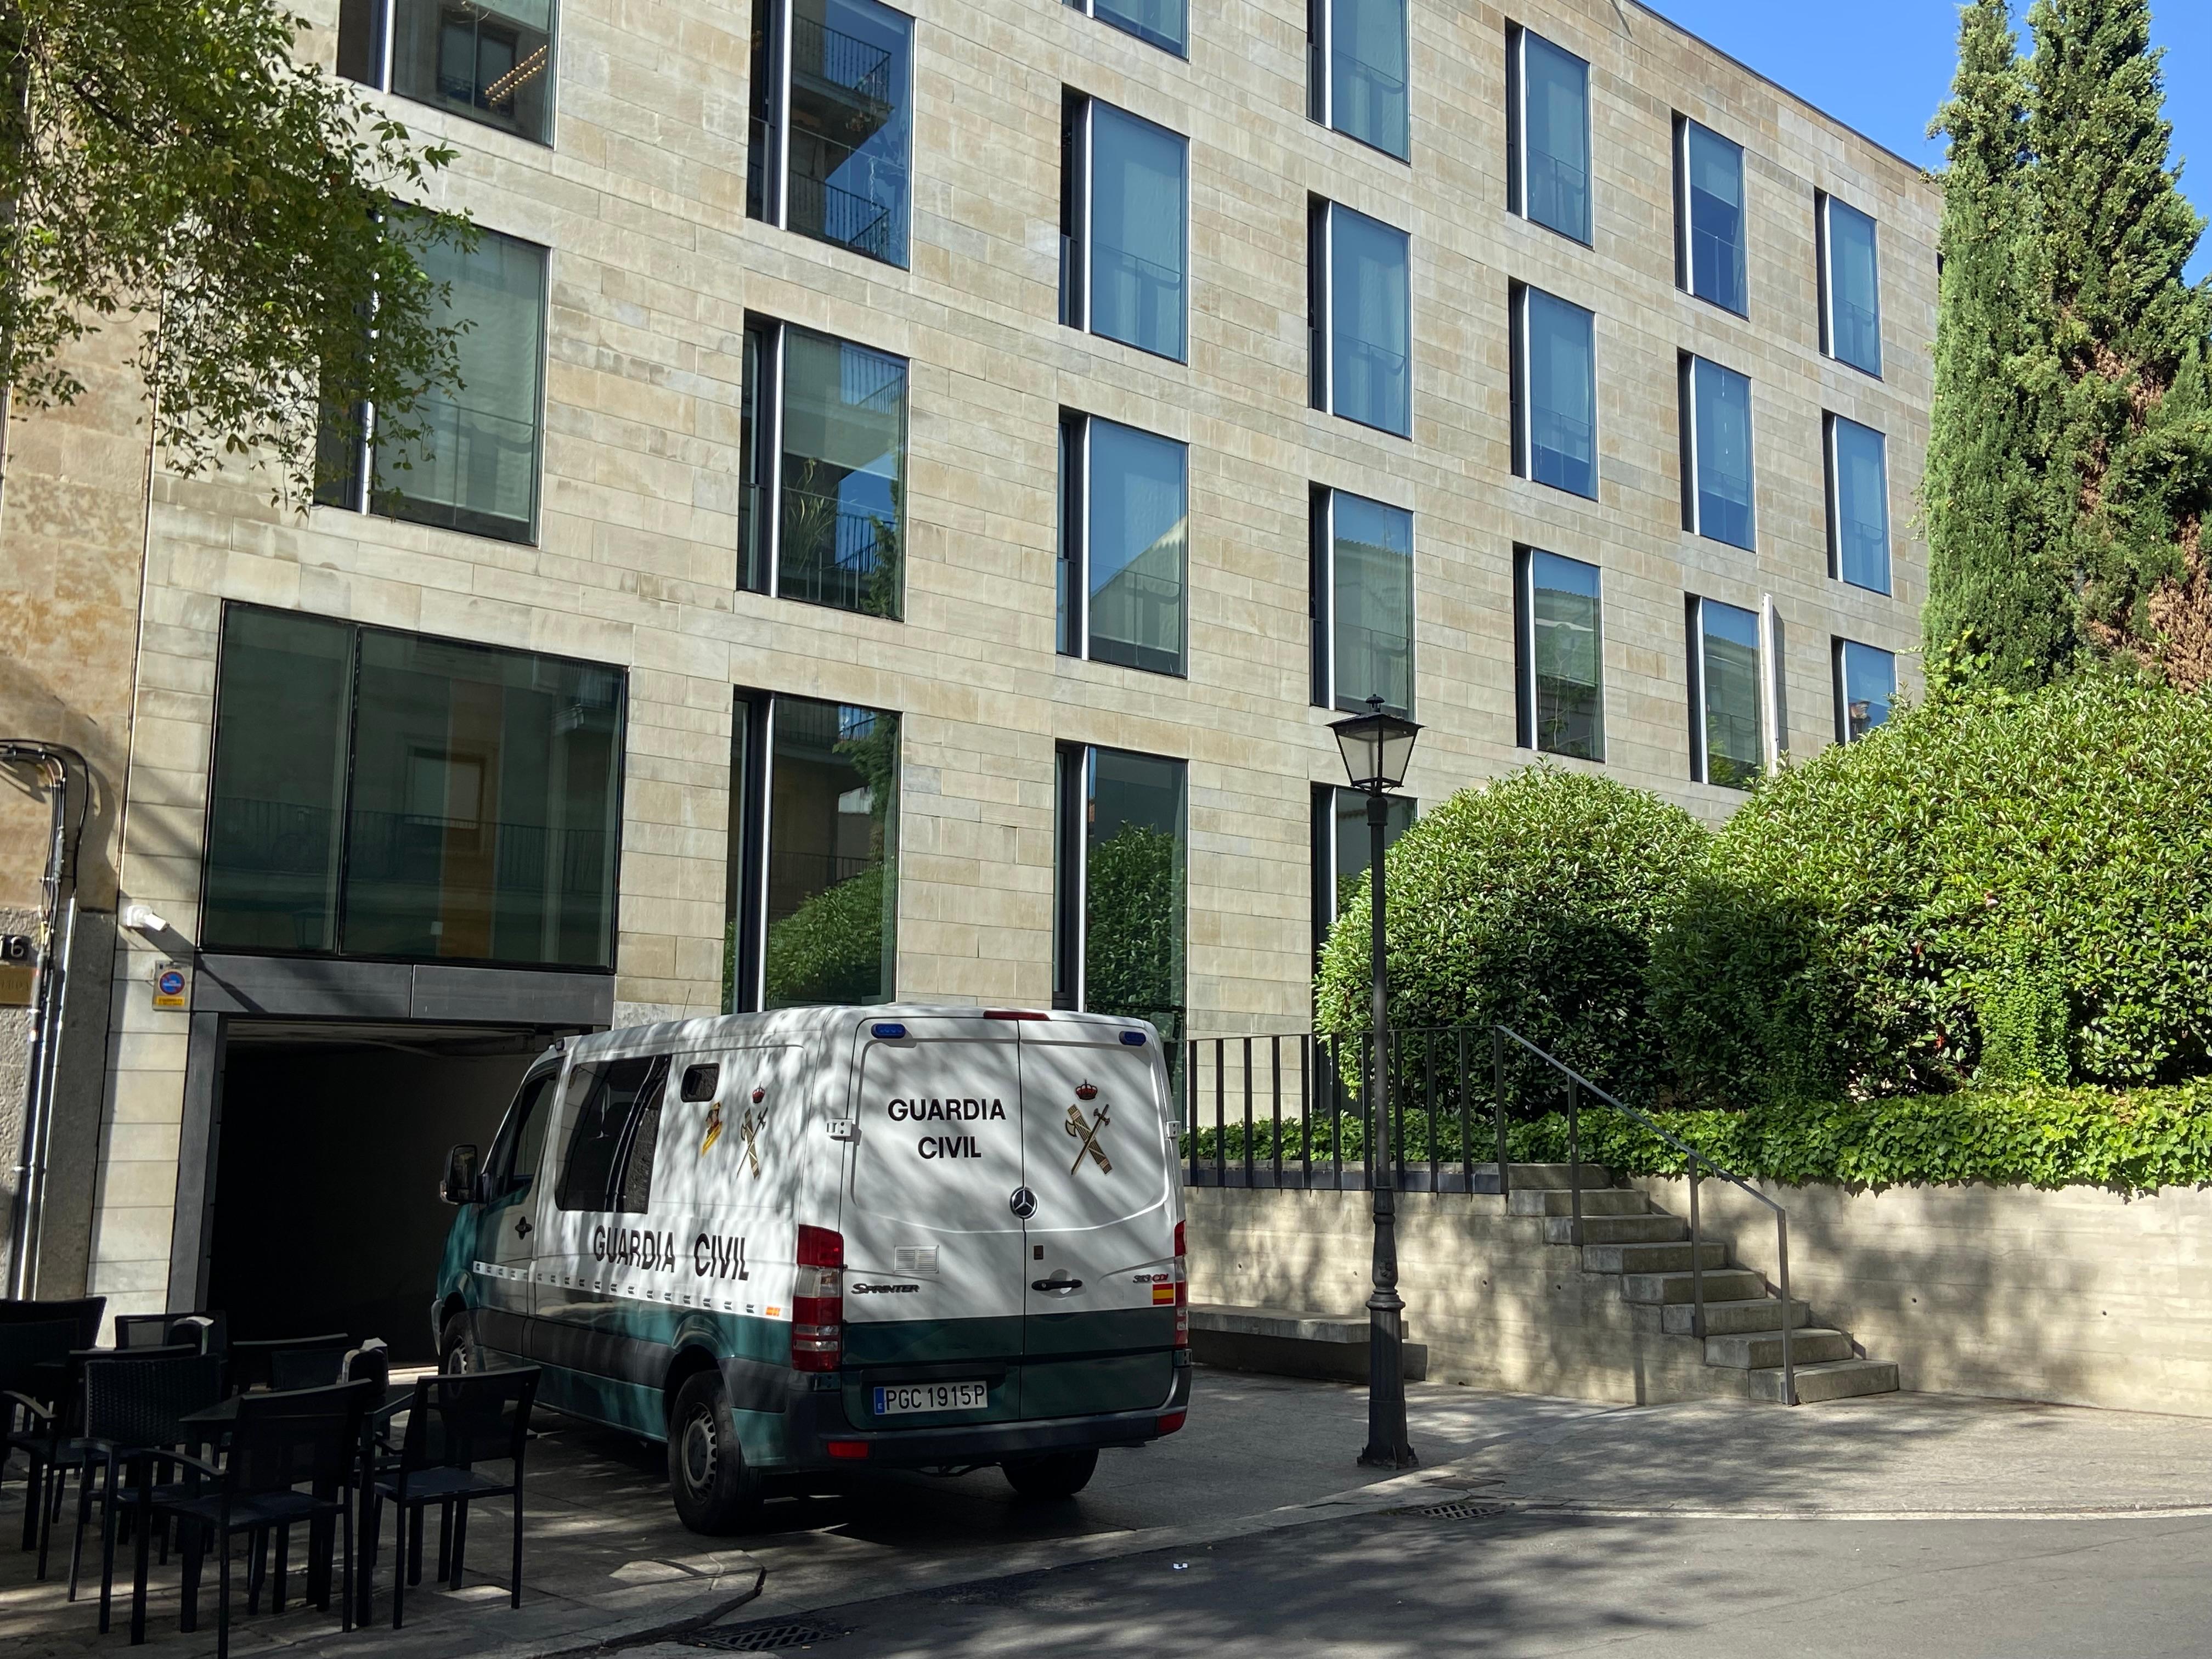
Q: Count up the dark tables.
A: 2